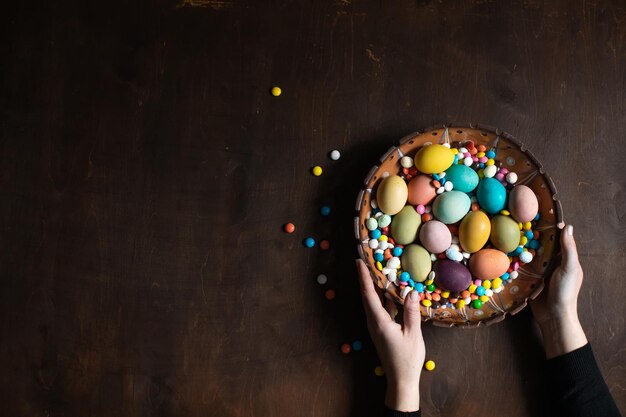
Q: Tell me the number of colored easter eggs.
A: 14